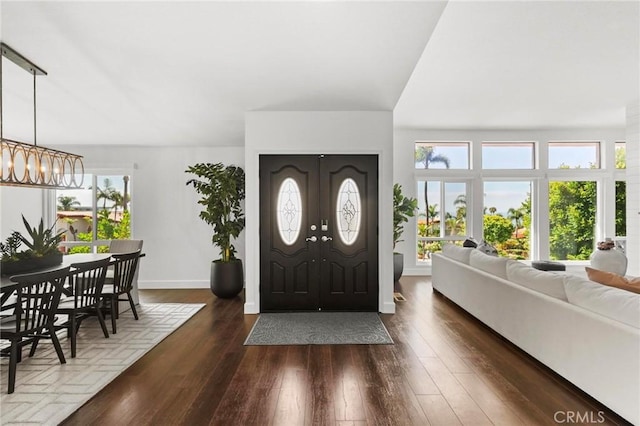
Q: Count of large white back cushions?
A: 4